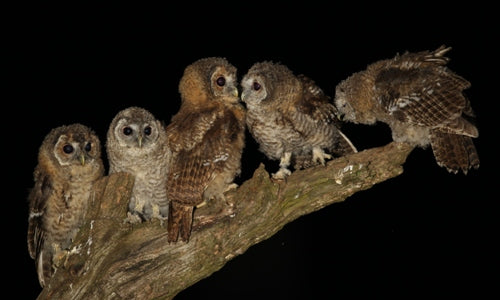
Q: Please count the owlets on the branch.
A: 5